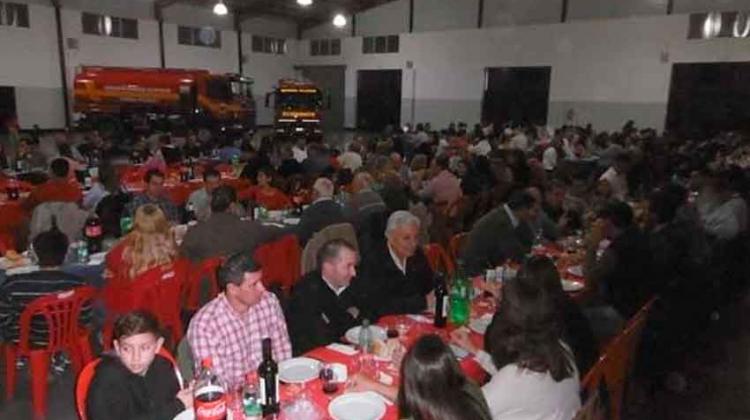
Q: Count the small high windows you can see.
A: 7